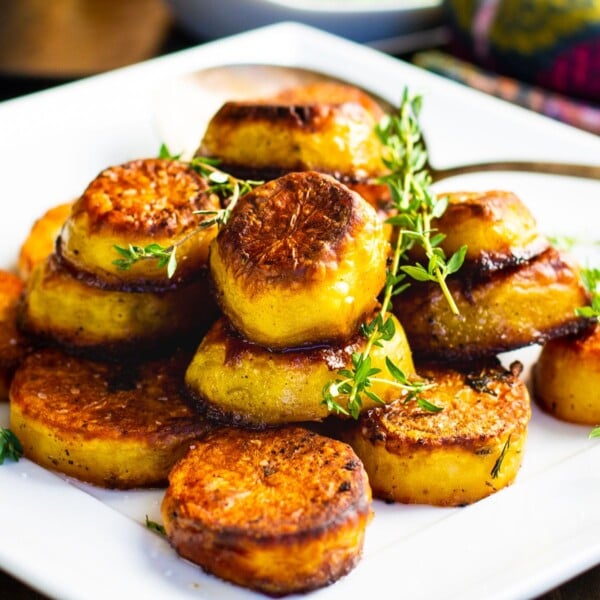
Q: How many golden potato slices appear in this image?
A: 14